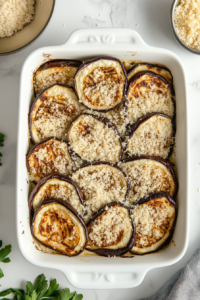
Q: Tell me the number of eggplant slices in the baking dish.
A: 14